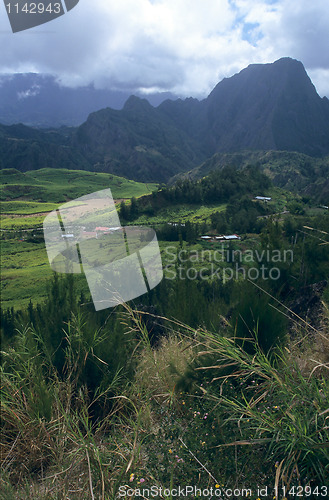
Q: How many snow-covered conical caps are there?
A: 0